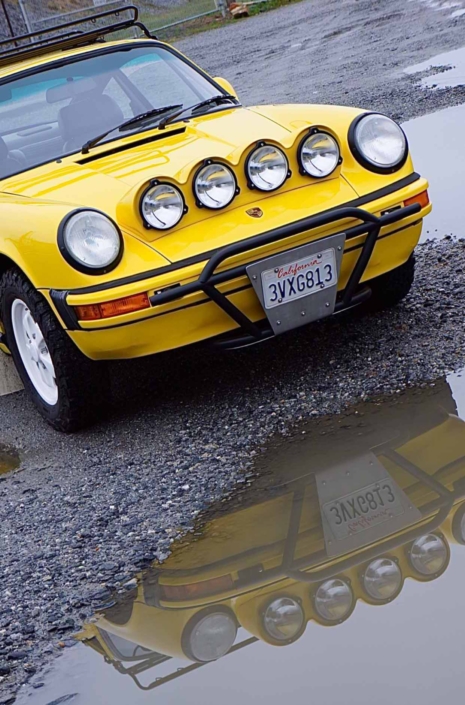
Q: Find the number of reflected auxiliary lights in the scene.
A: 4